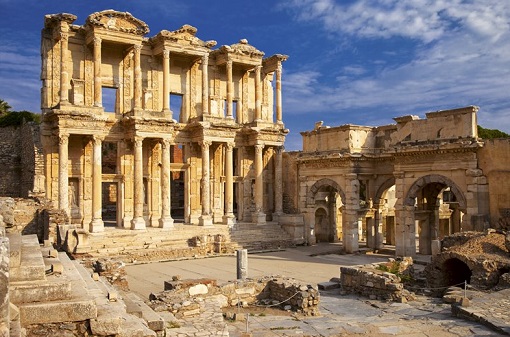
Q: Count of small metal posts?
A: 3